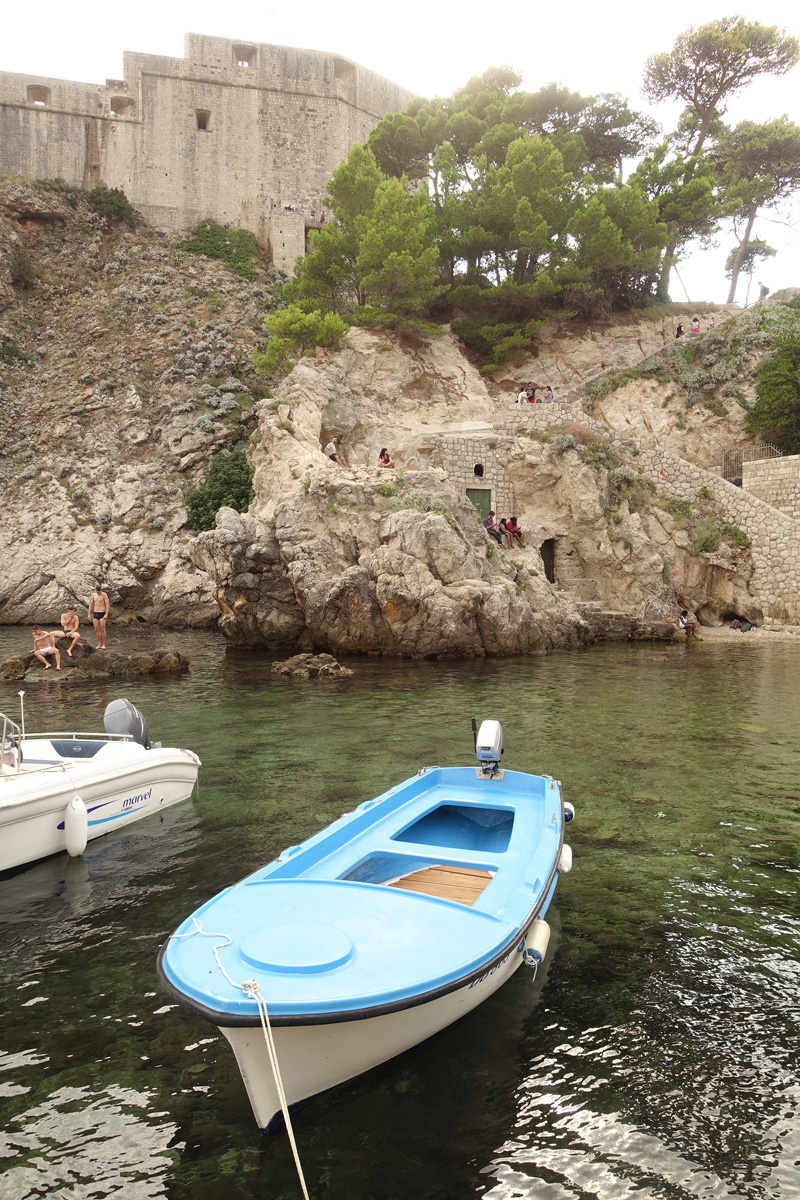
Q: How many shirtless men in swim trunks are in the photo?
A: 3